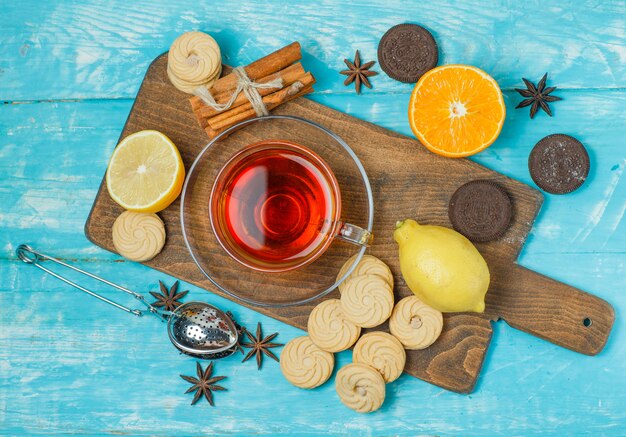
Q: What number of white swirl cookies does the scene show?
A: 10